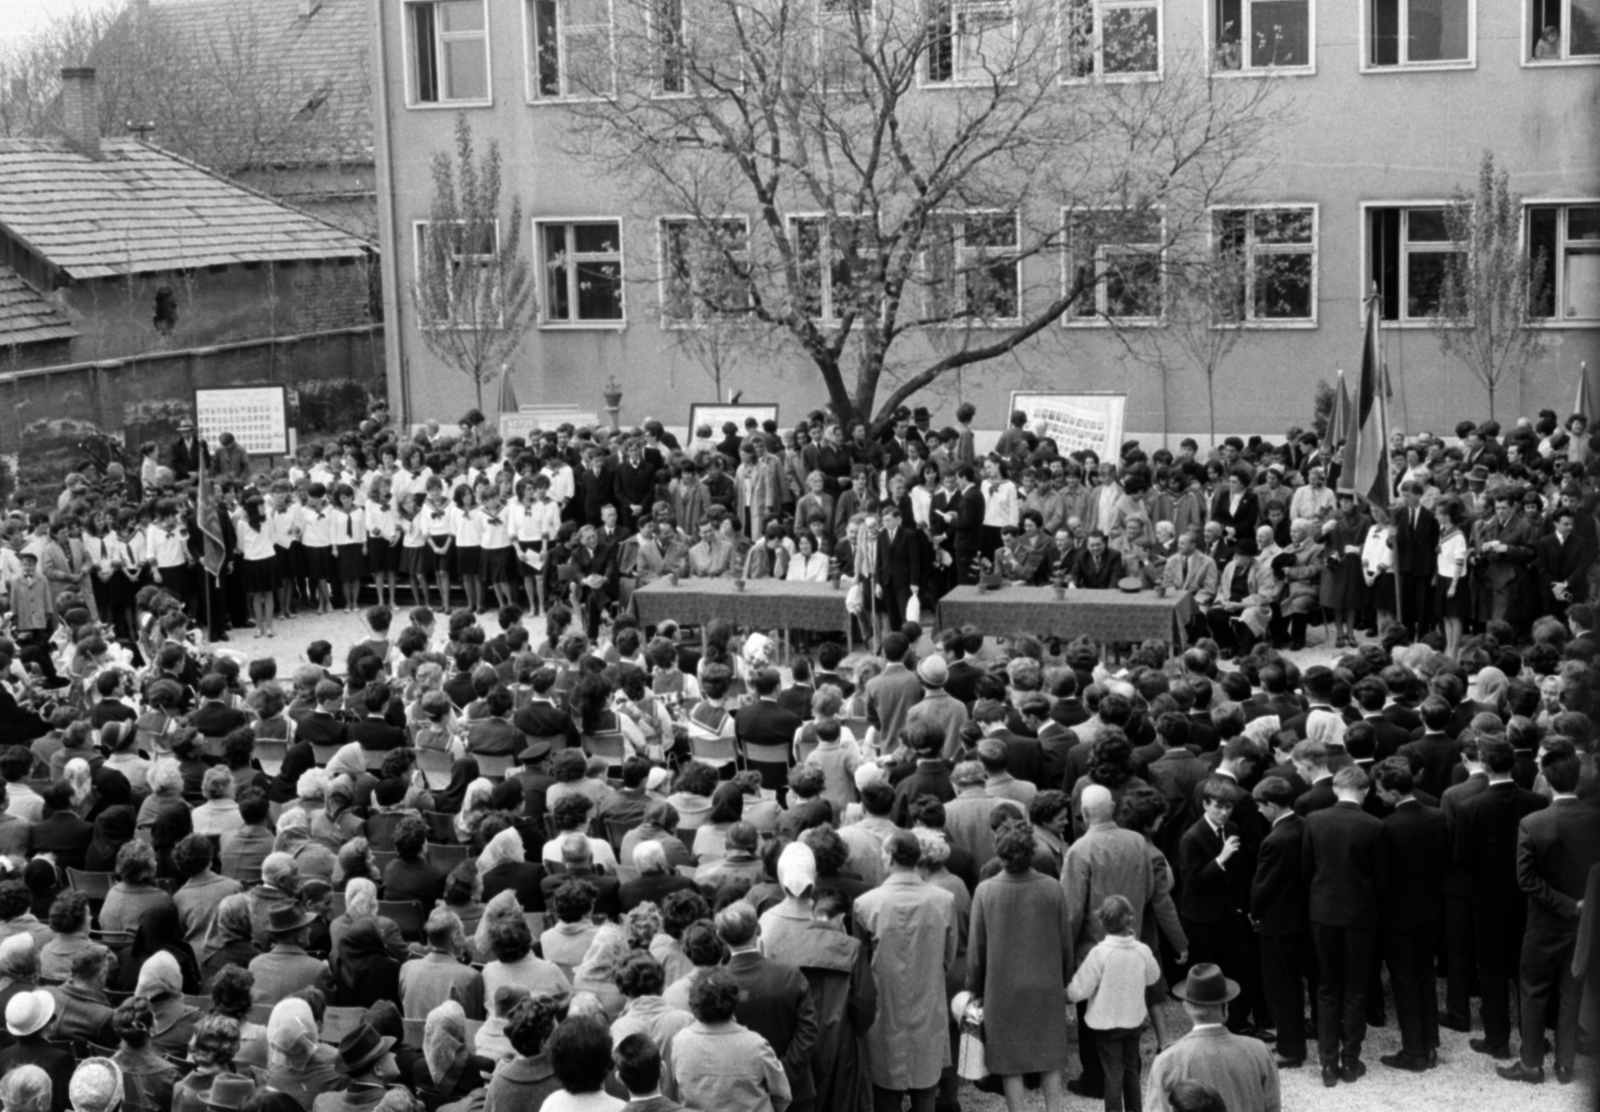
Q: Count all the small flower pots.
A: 6